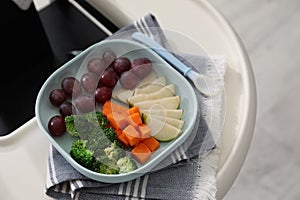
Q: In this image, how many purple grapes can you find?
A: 13